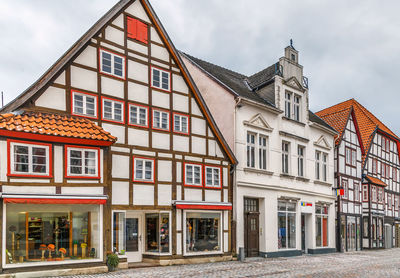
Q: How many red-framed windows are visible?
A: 12